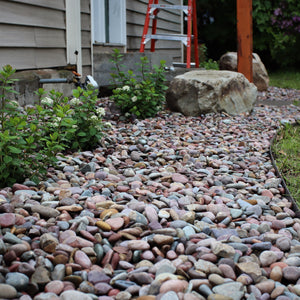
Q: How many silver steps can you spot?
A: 2